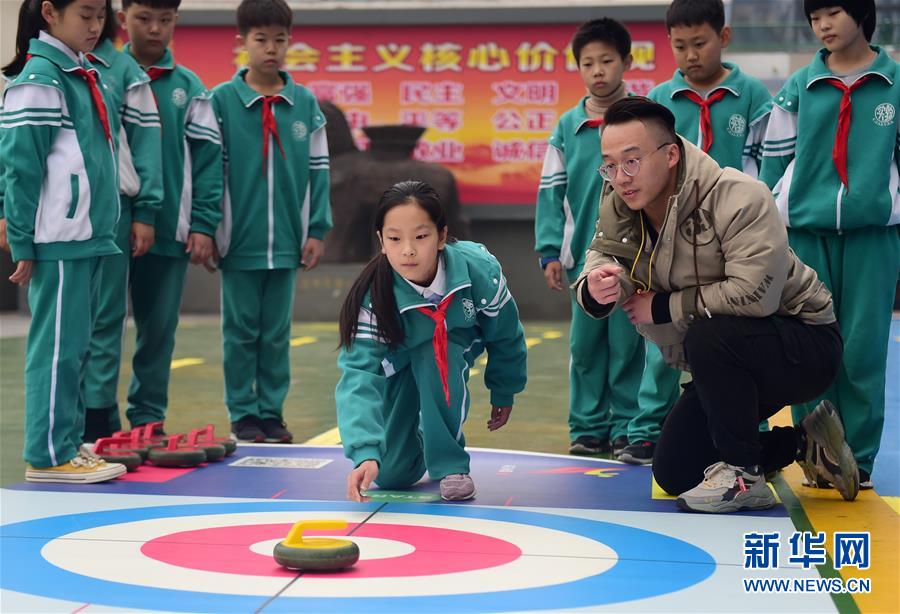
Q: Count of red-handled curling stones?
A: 7